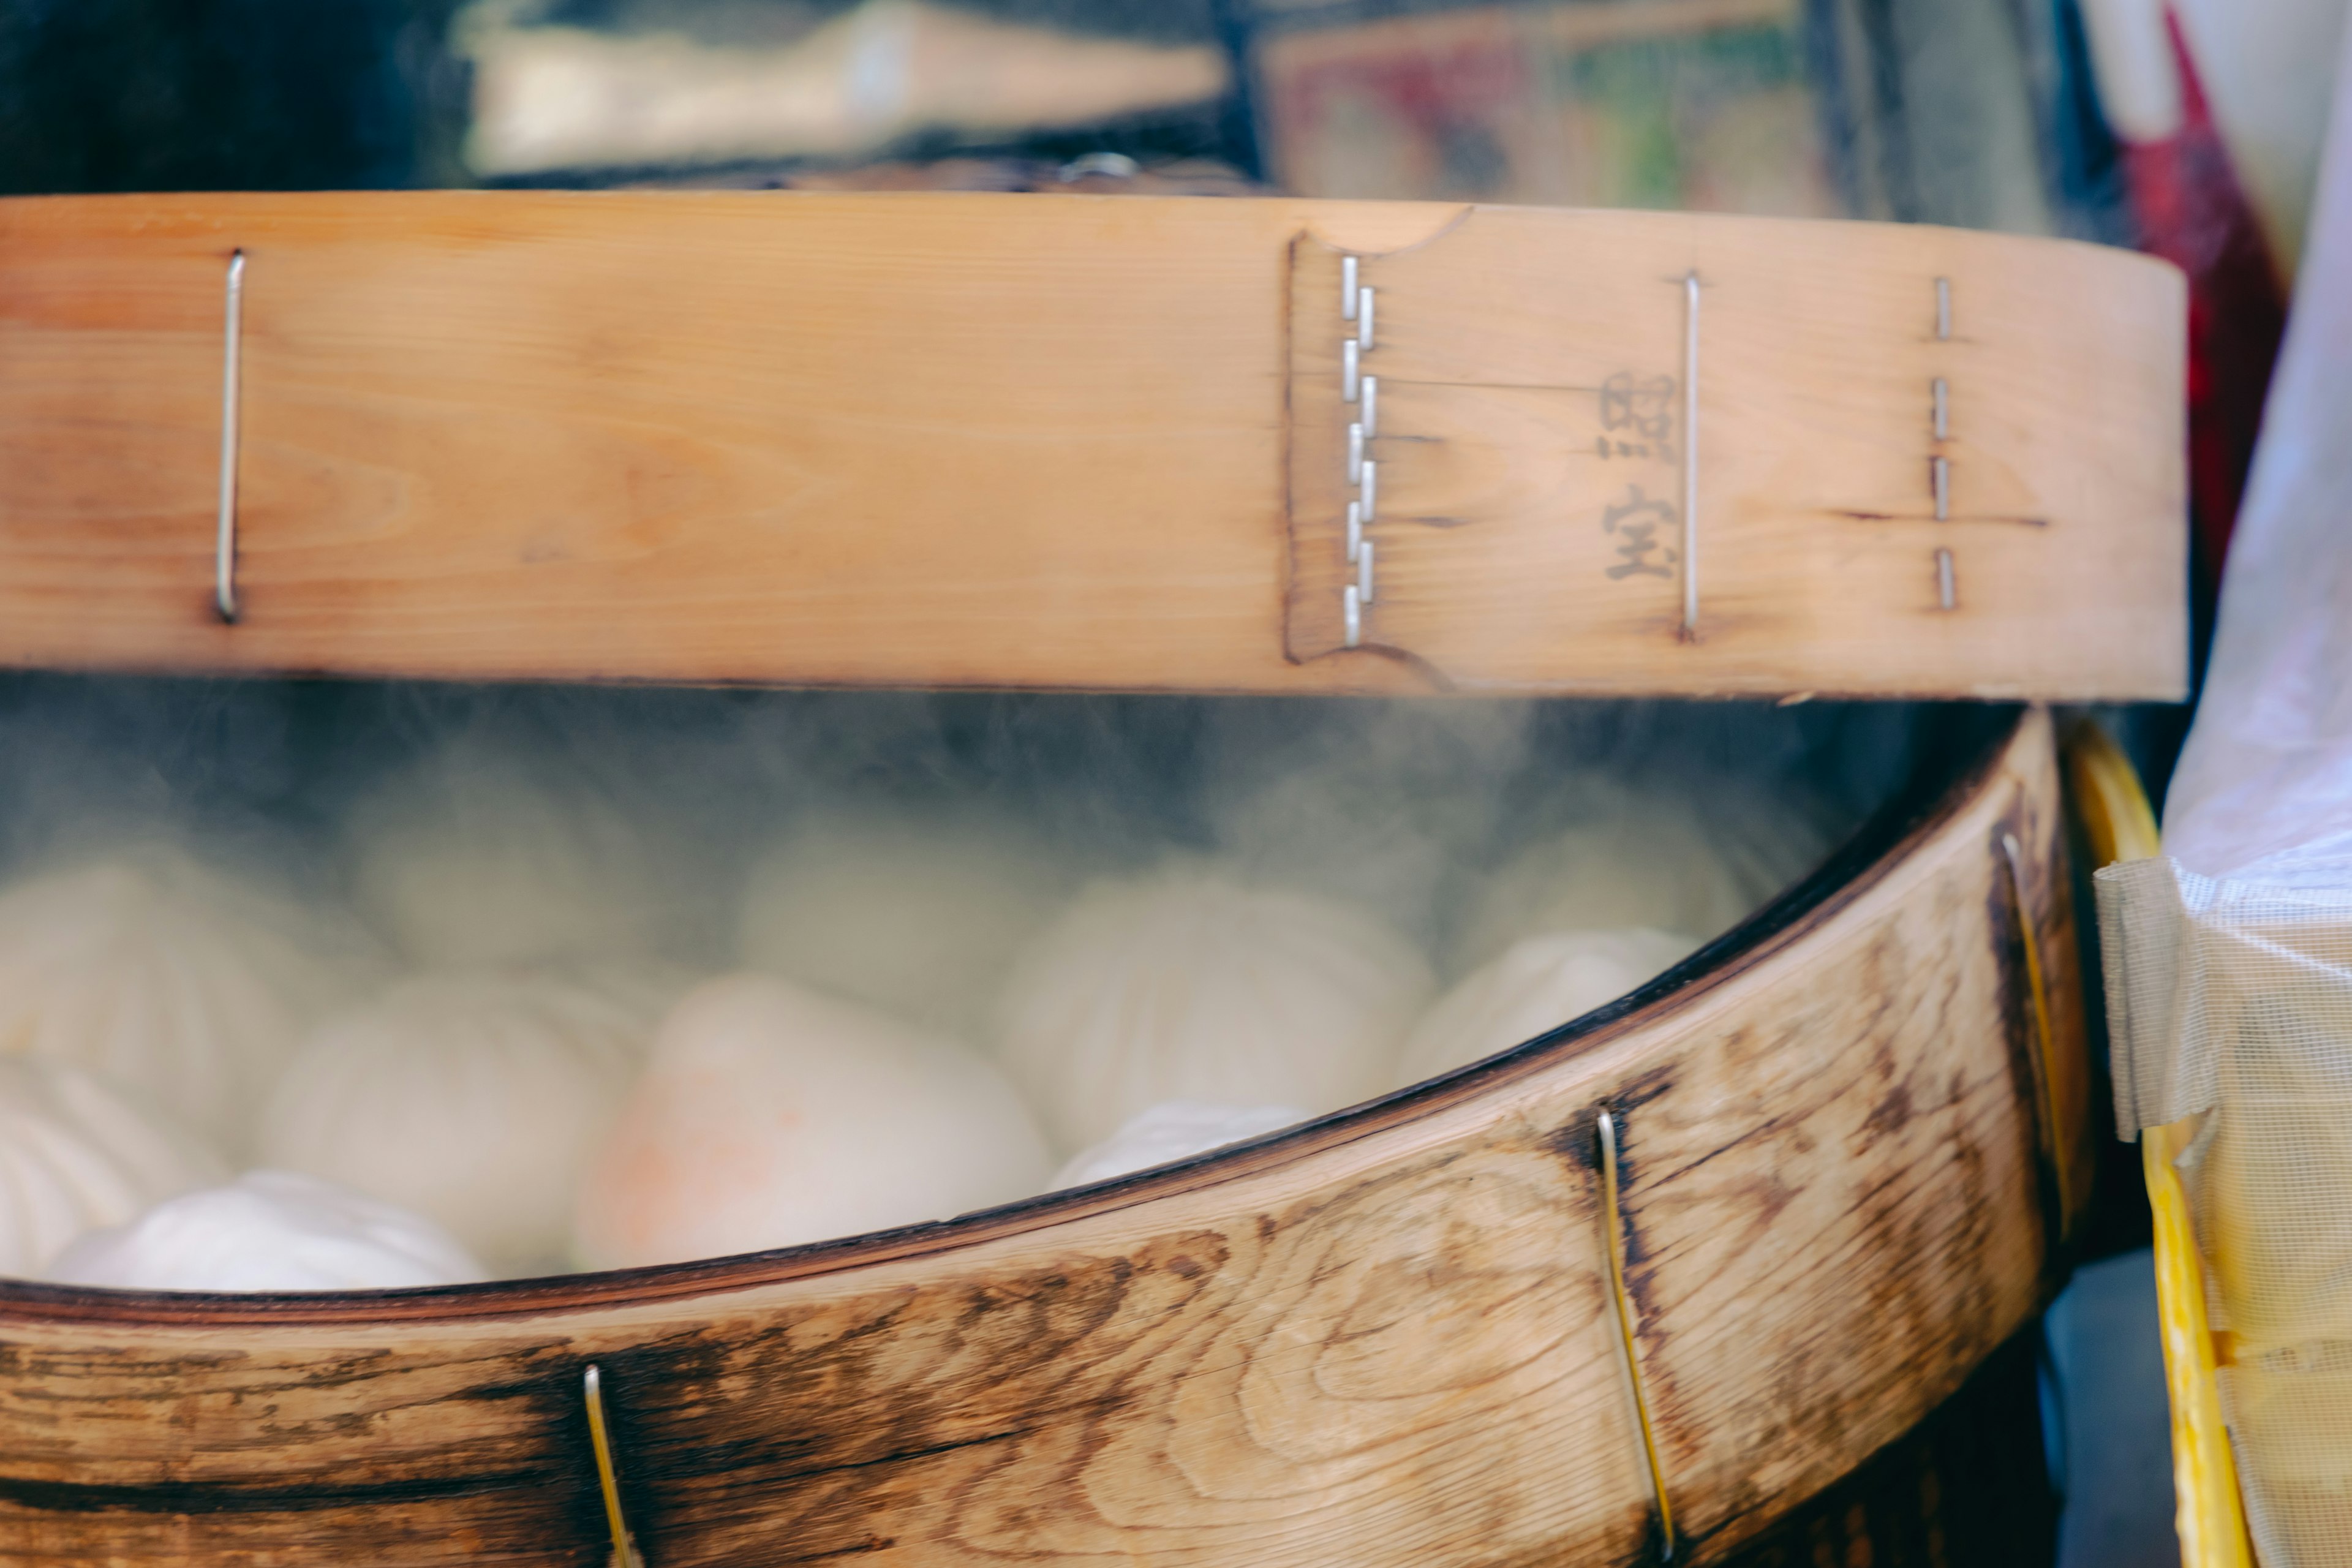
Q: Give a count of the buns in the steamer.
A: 11